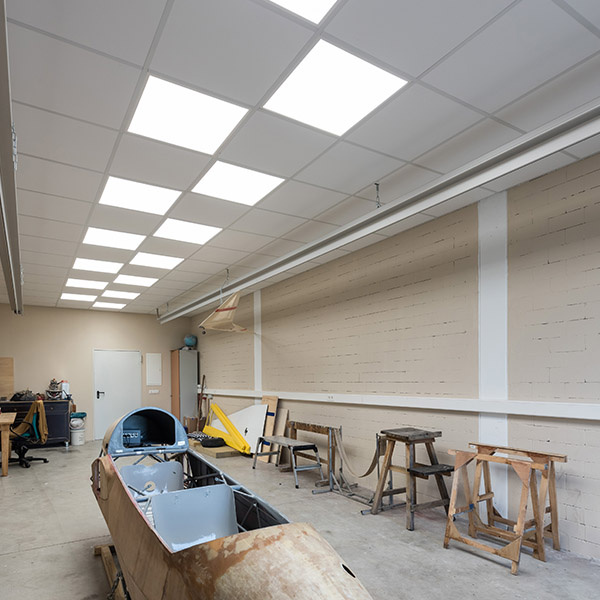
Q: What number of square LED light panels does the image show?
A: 14